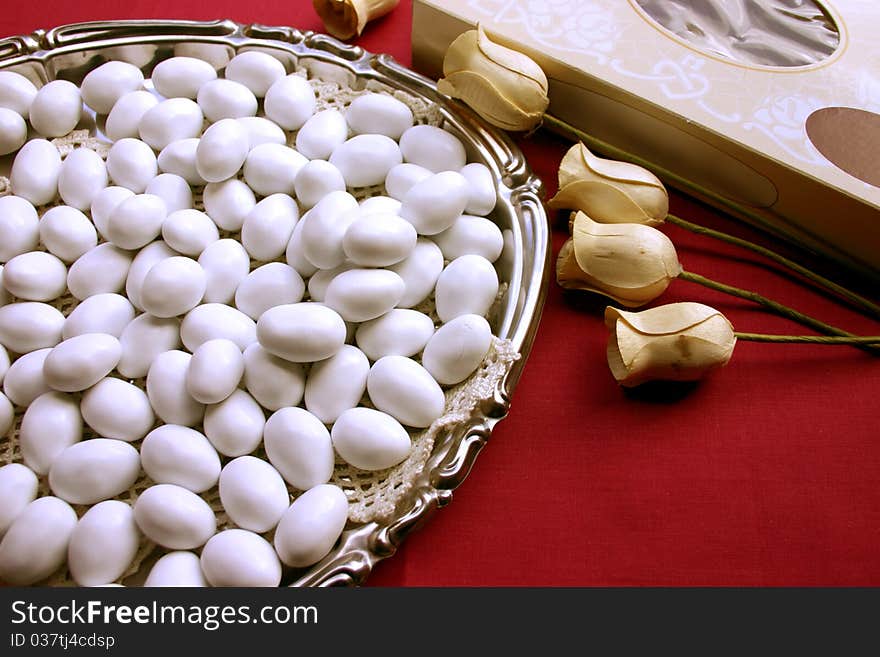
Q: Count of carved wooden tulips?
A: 5